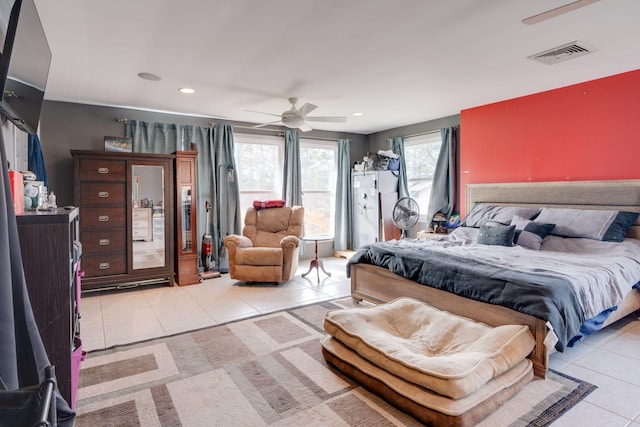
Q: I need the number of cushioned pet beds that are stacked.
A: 2